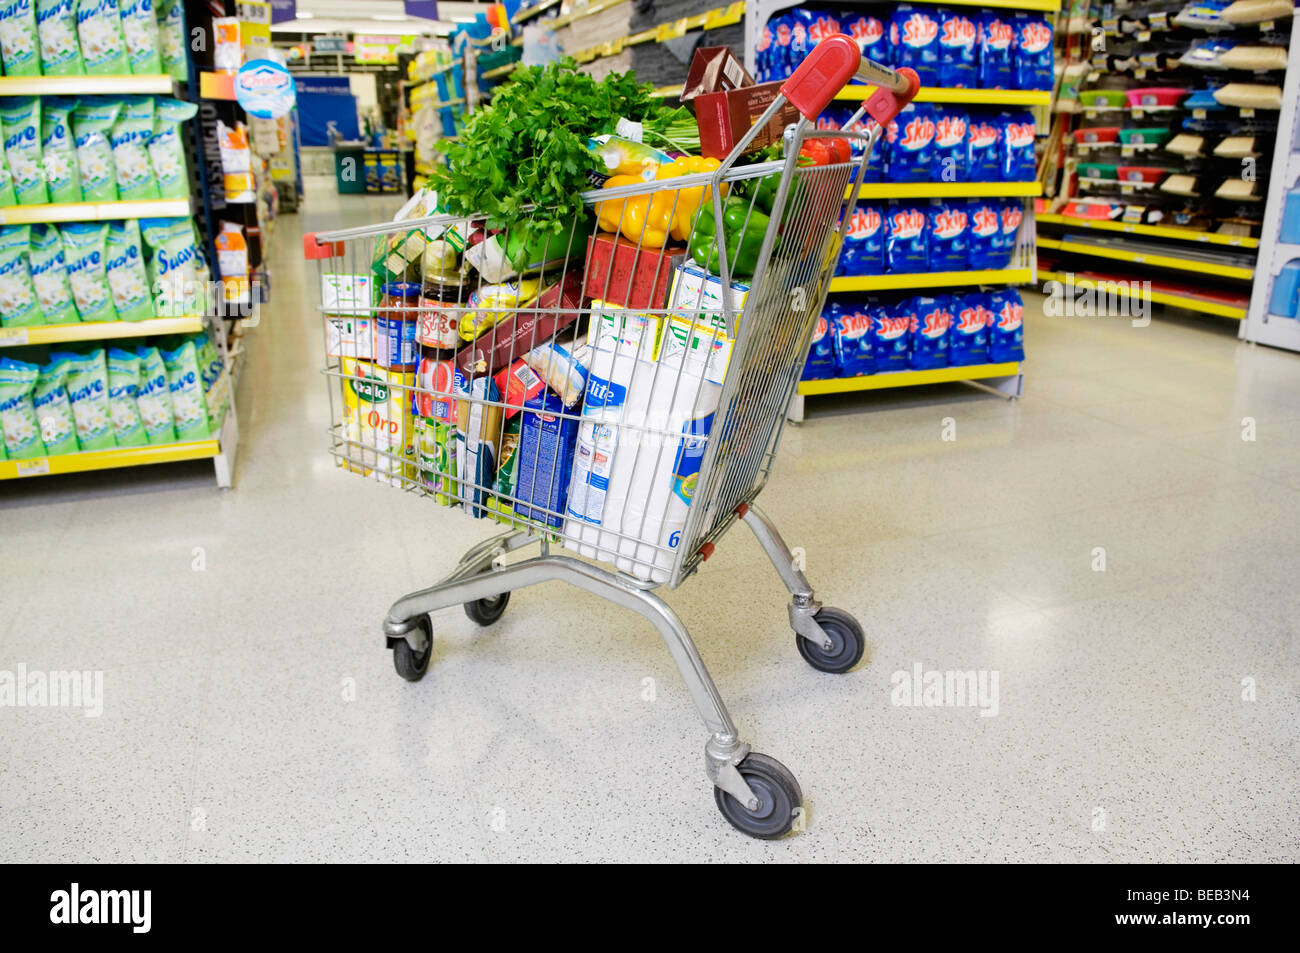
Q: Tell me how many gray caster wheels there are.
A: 4